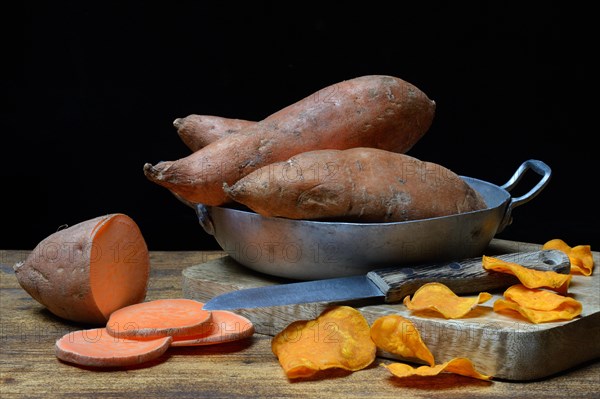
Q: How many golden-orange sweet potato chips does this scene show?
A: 7